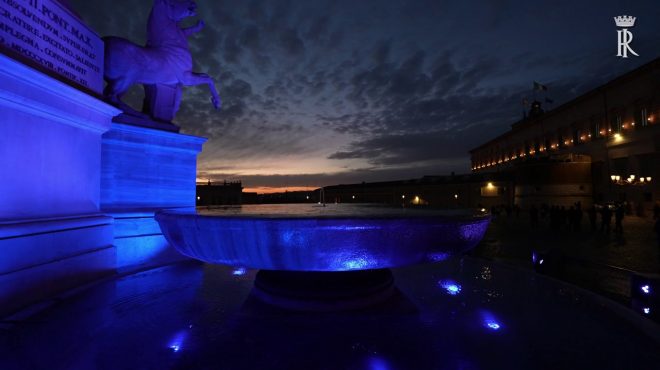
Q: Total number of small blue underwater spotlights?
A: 5